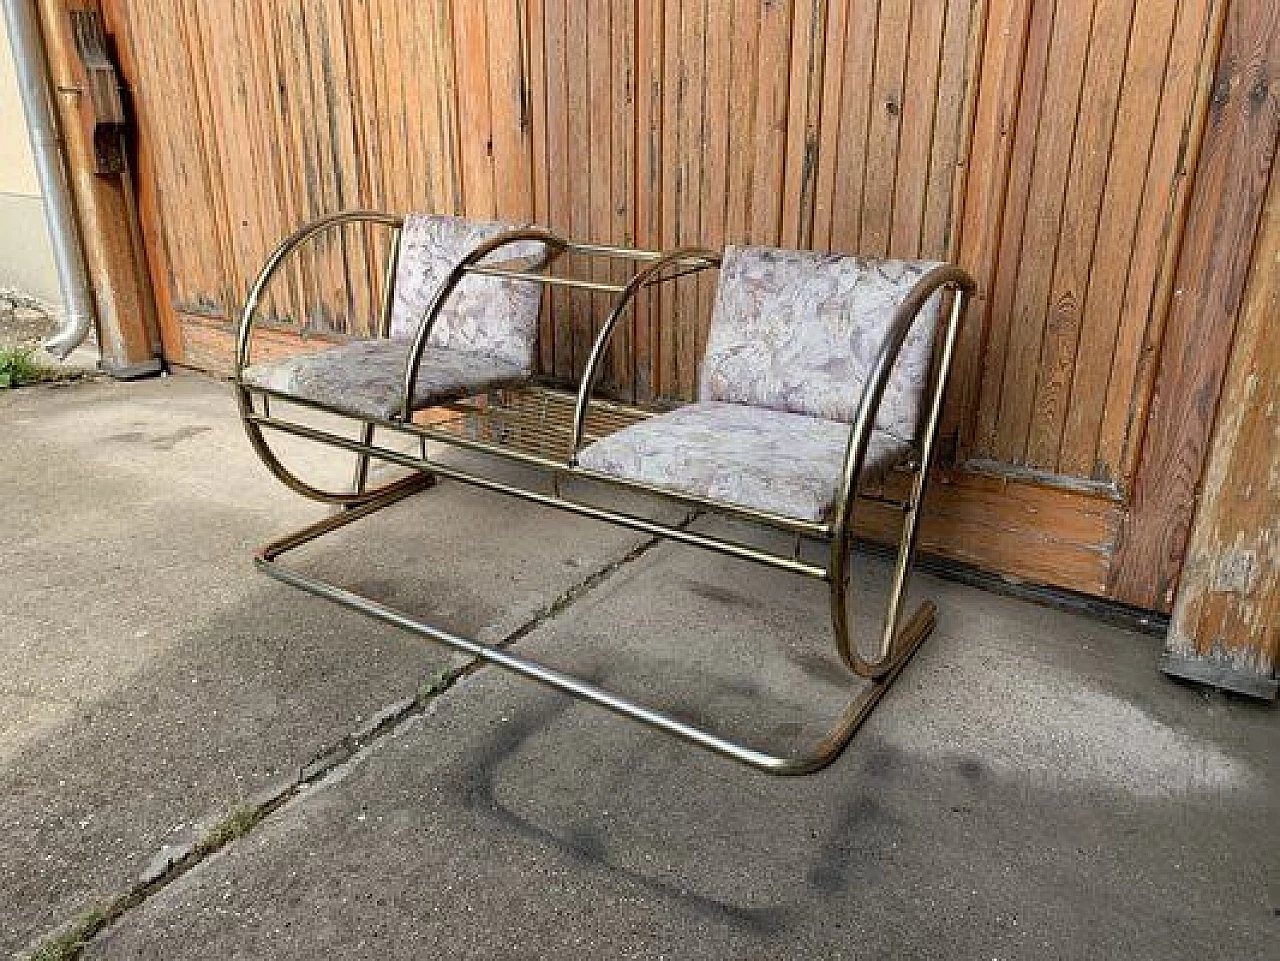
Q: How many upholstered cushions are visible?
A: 4